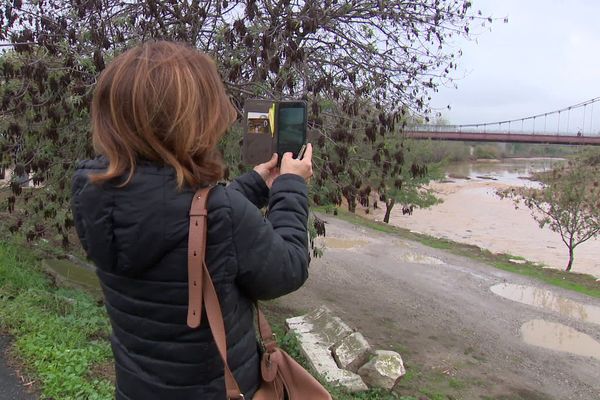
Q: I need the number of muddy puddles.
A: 4